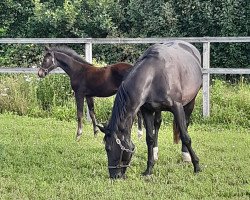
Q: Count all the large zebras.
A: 0